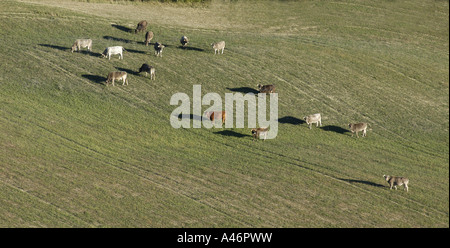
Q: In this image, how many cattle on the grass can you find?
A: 15